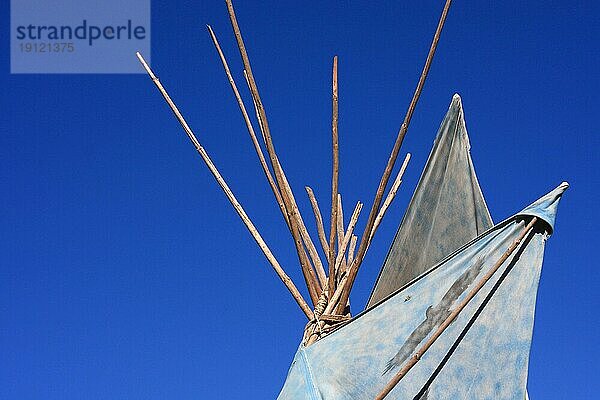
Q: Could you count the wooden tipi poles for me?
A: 12